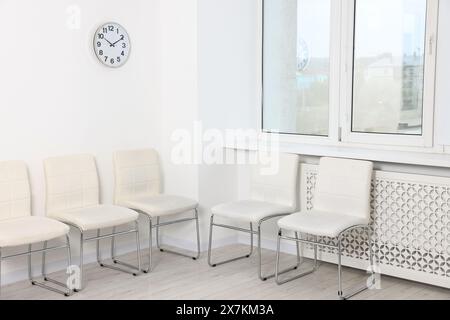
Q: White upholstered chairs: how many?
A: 5